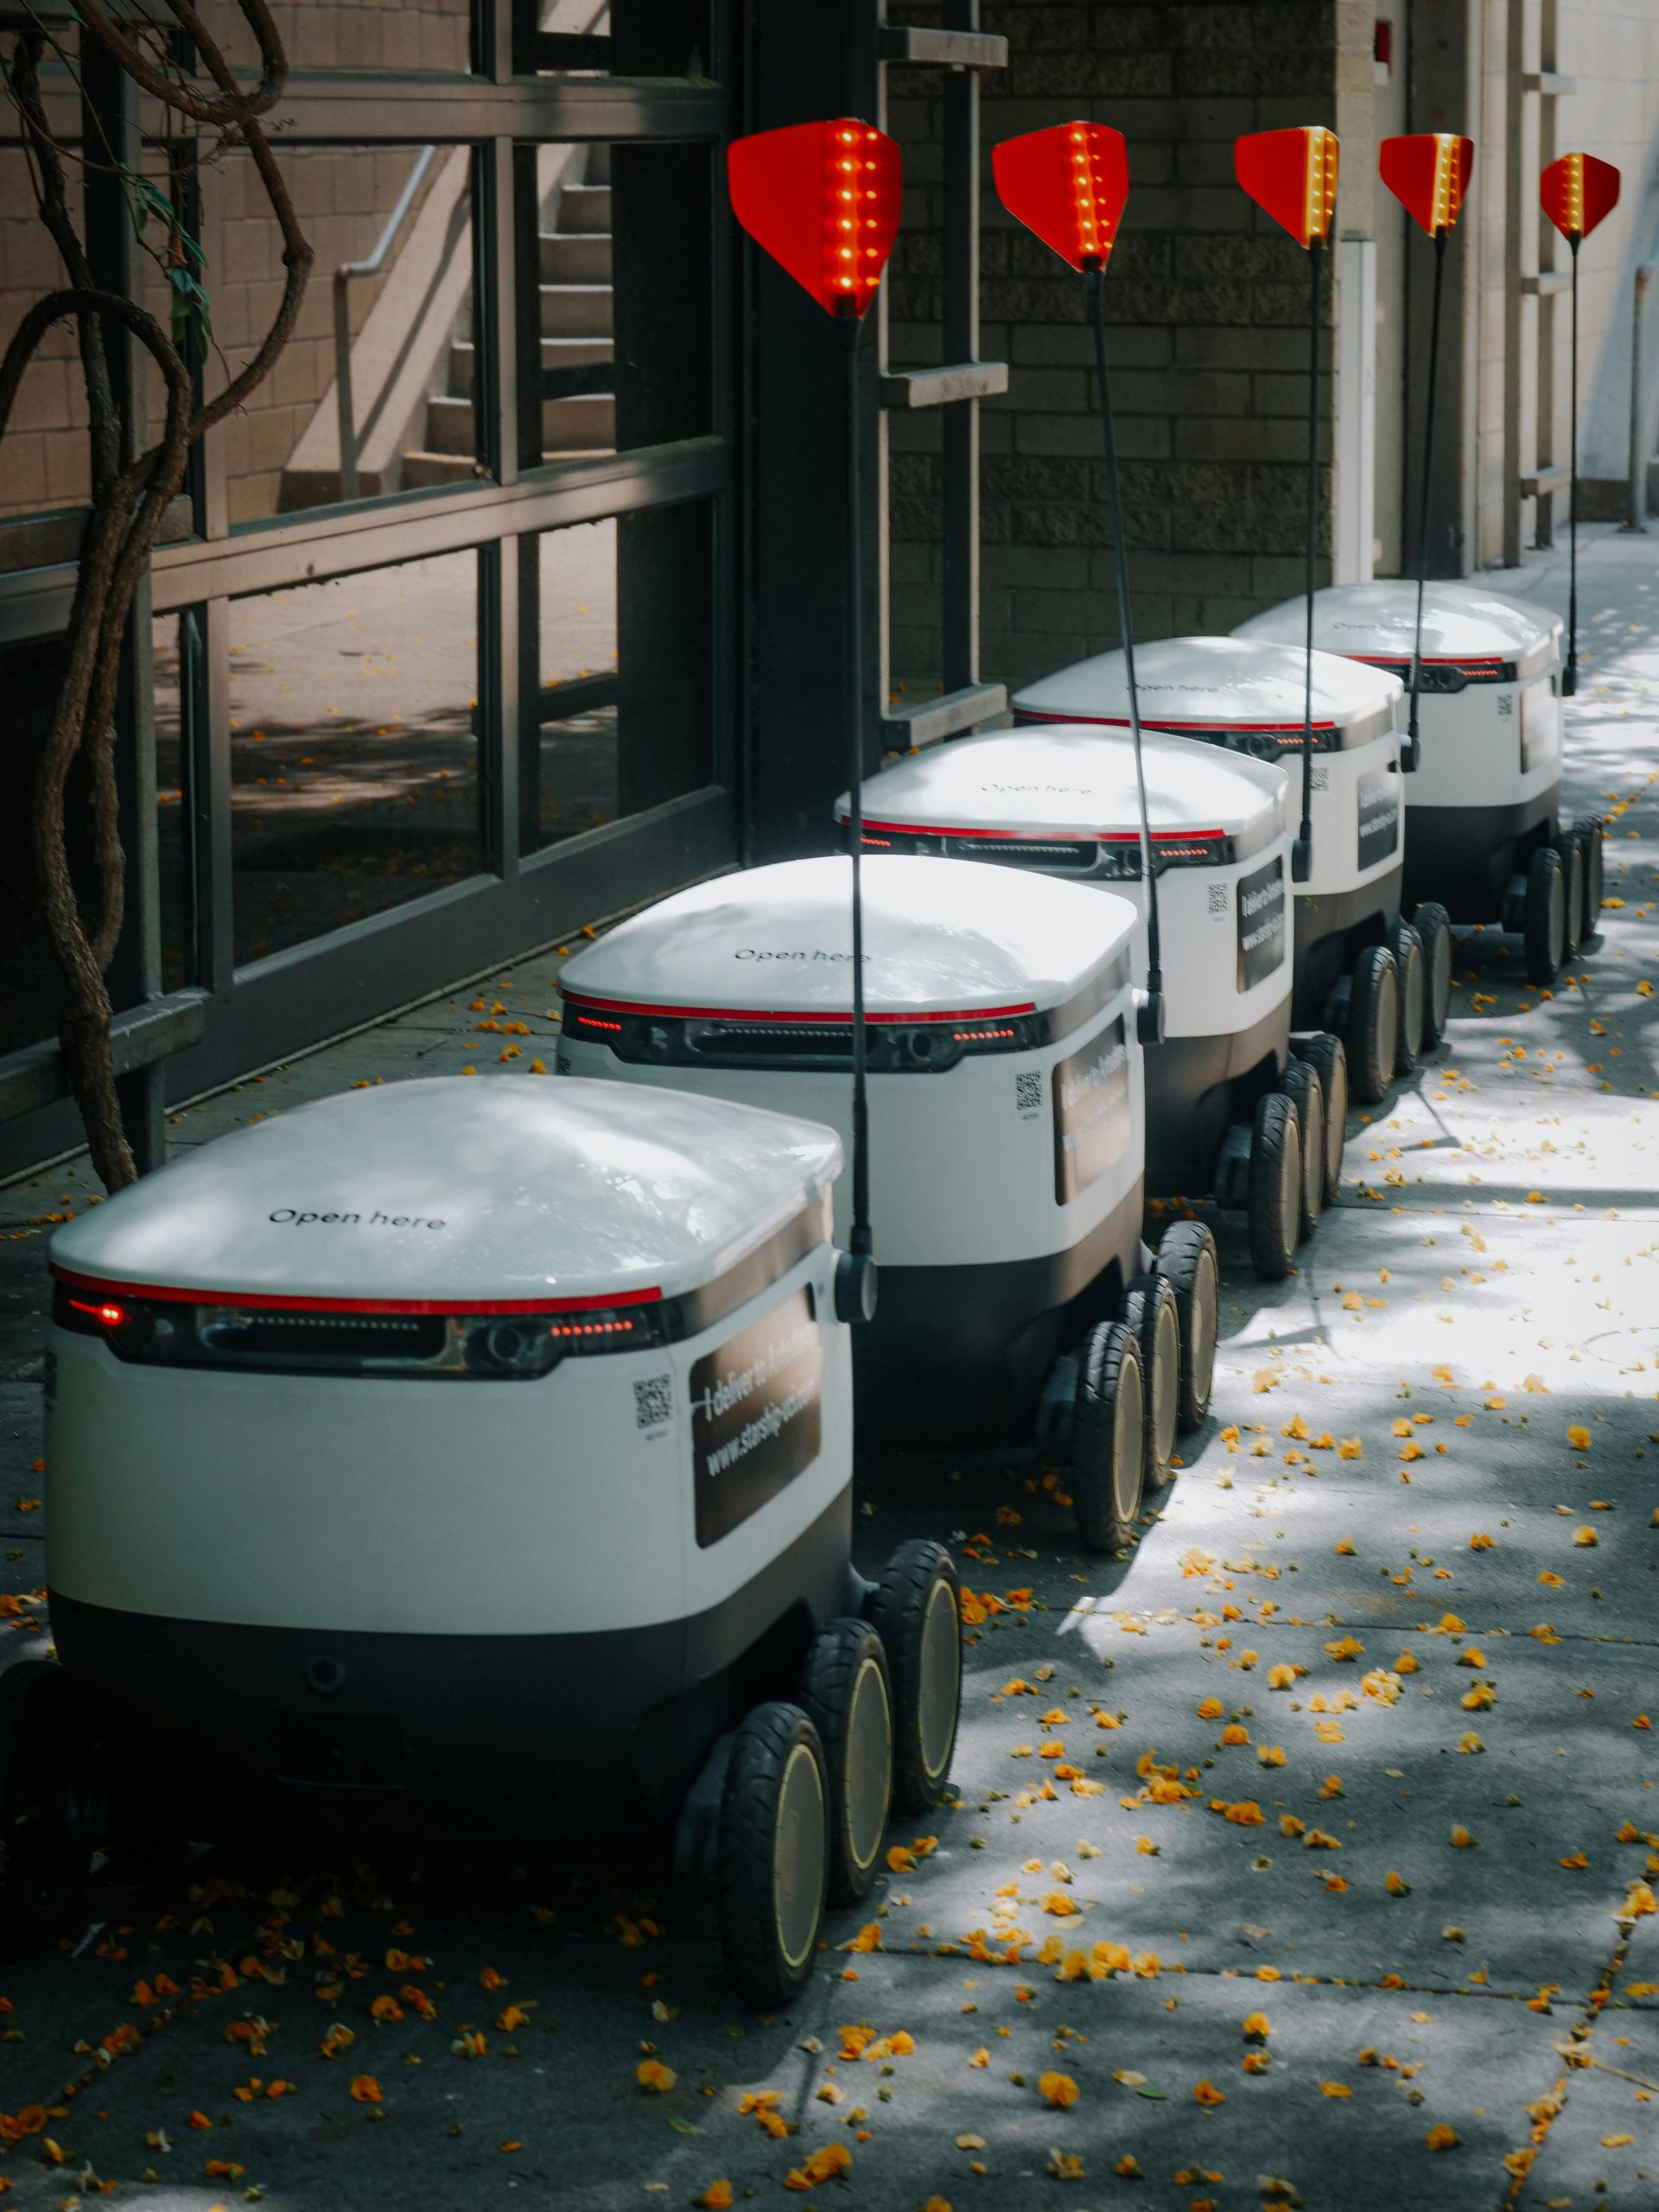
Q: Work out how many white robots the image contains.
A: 5